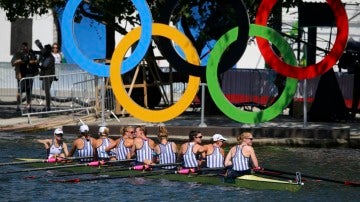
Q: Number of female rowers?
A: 9